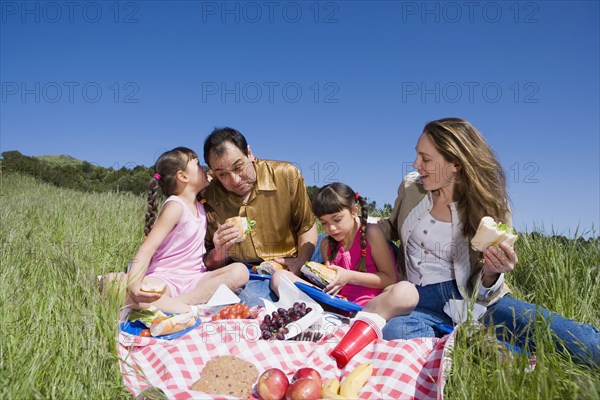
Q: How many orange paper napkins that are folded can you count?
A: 0